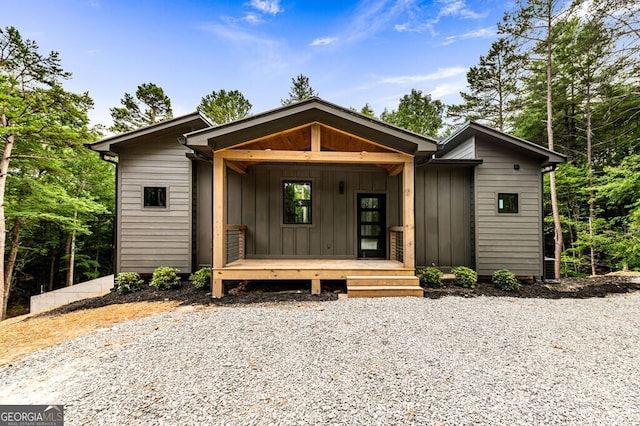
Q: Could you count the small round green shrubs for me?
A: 6